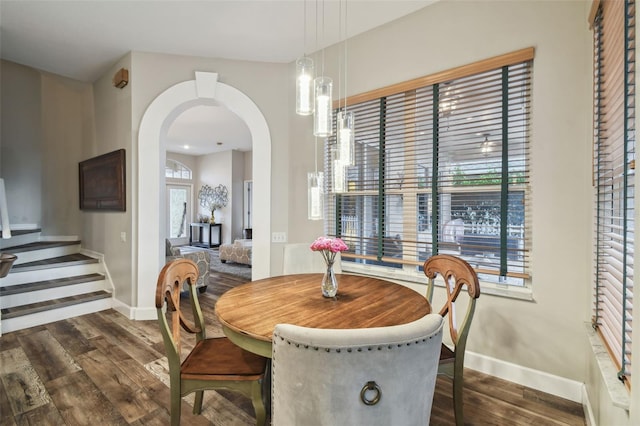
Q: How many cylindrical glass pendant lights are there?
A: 5